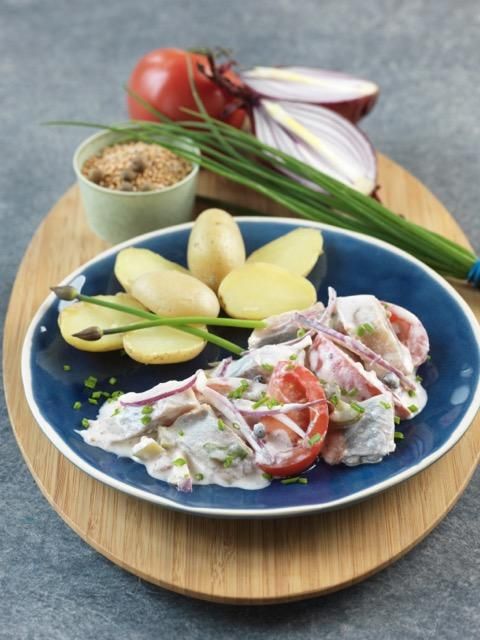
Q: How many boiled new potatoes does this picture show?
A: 7